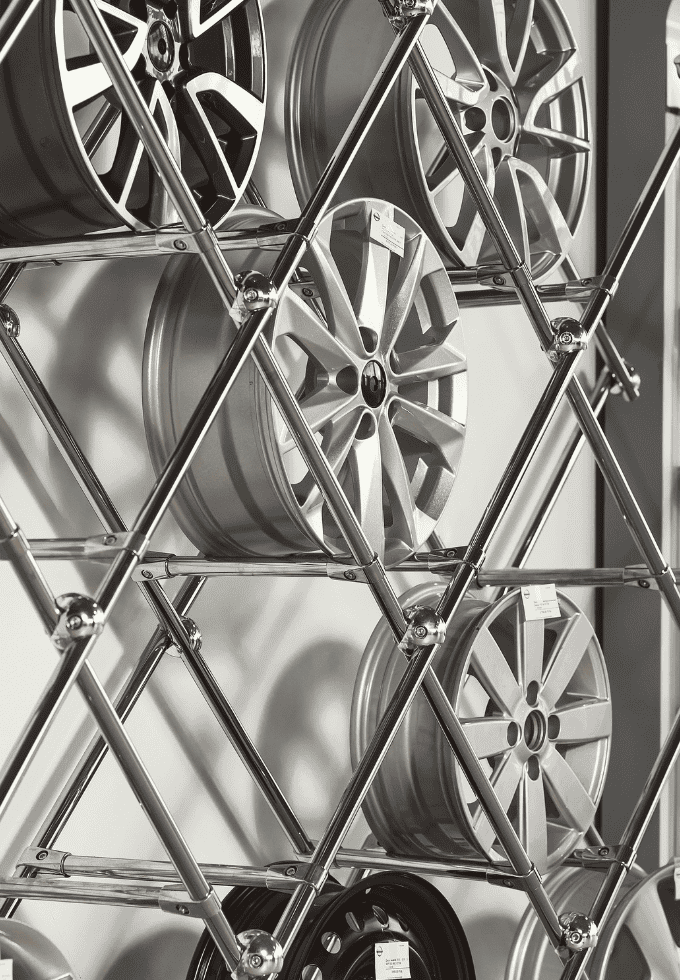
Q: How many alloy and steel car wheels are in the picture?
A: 7